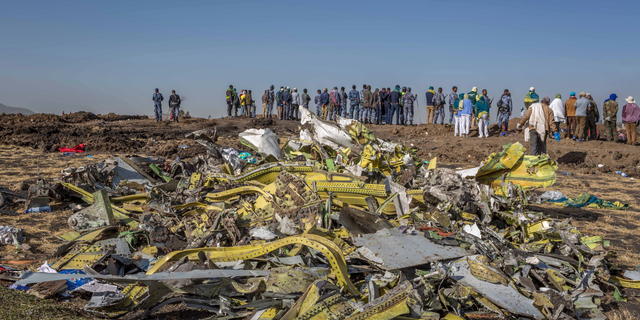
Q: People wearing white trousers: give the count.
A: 3